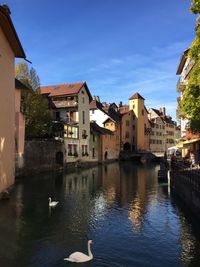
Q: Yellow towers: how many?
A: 1